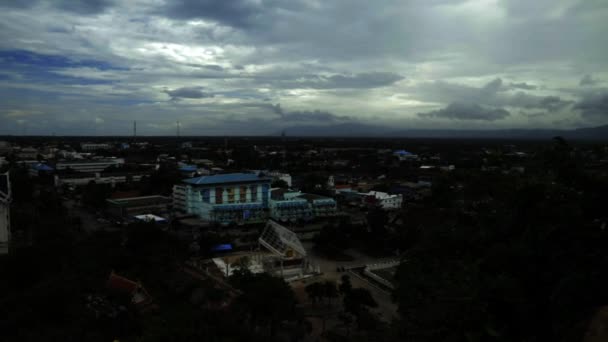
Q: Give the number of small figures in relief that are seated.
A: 0